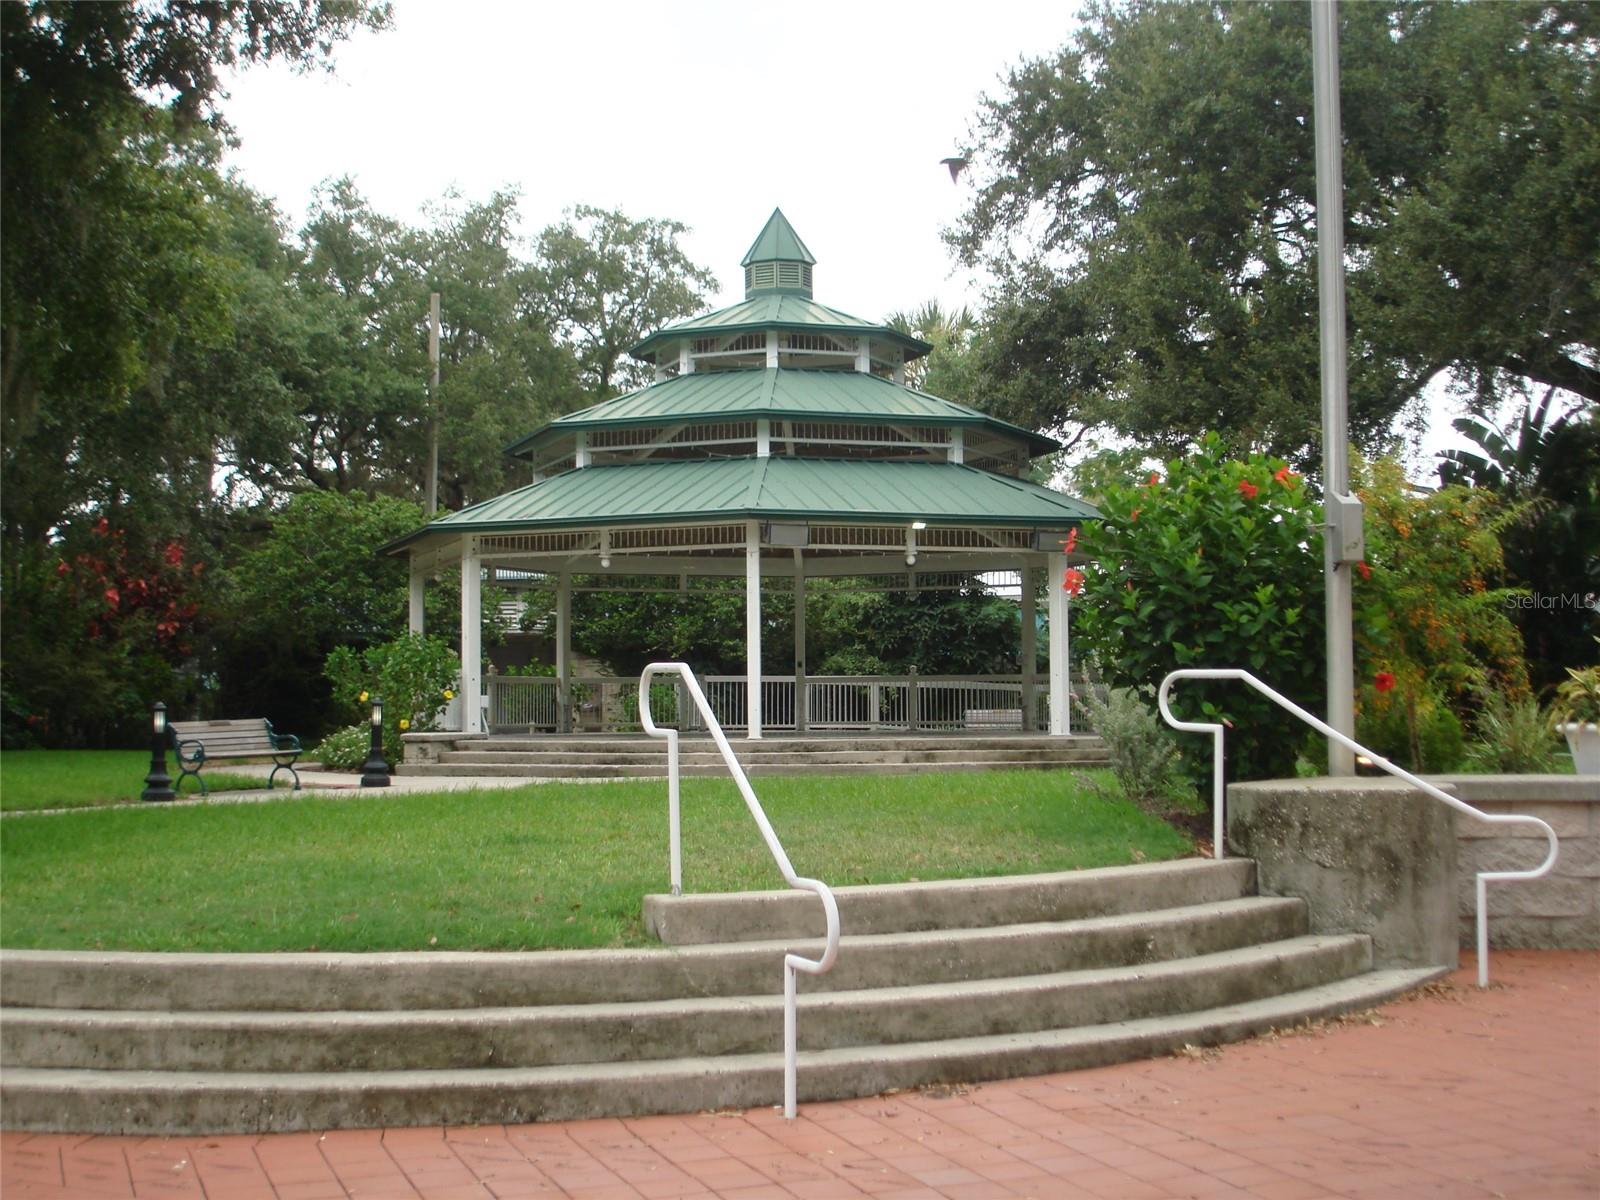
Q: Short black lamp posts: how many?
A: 2